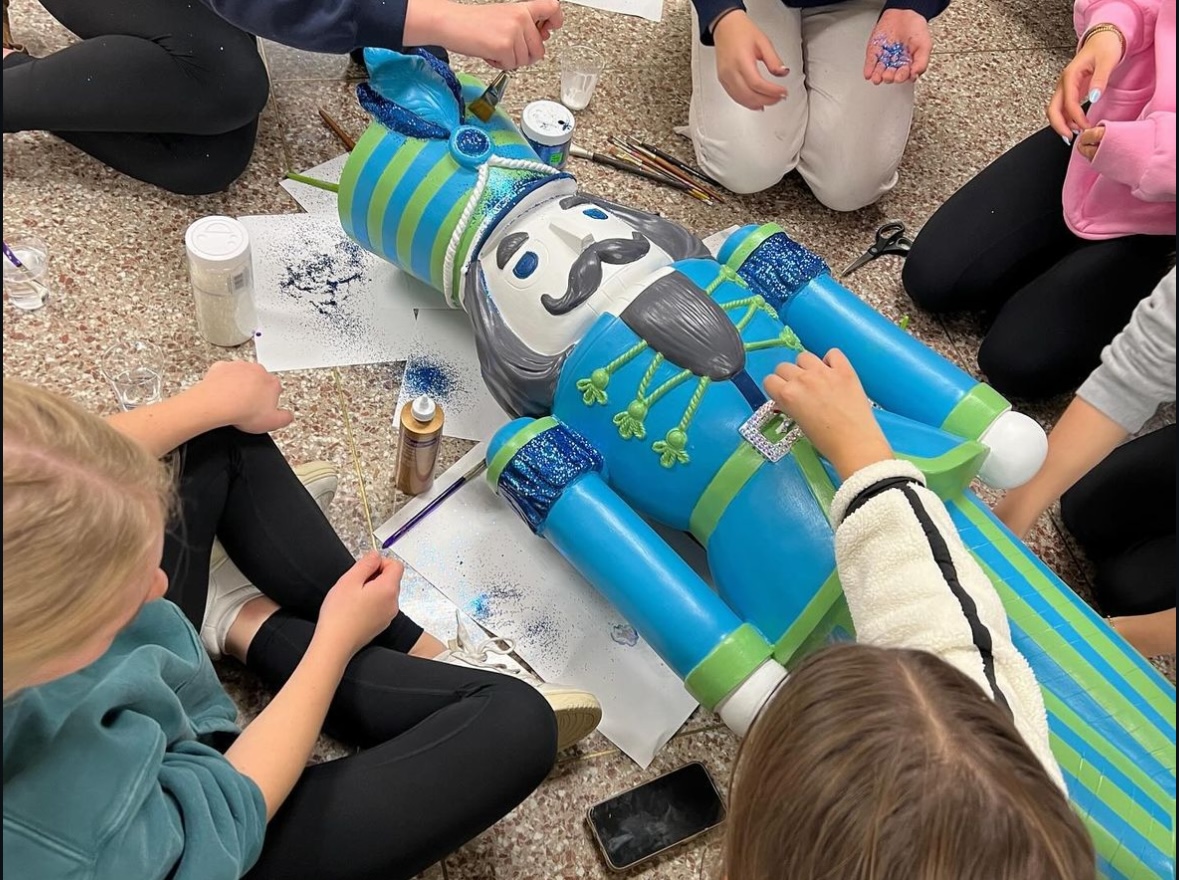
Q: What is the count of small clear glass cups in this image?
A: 3